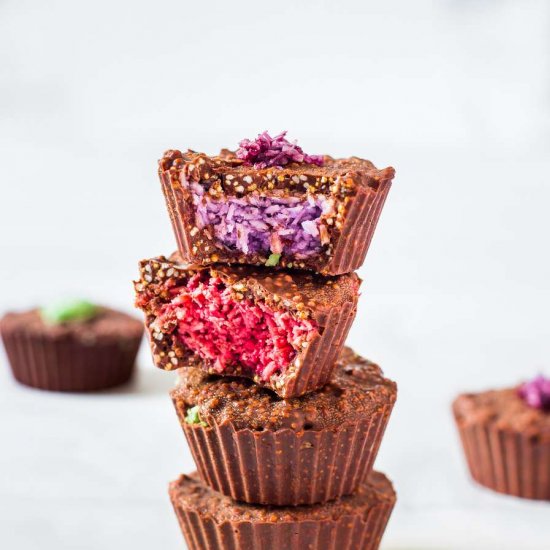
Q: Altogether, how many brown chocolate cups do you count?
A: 6